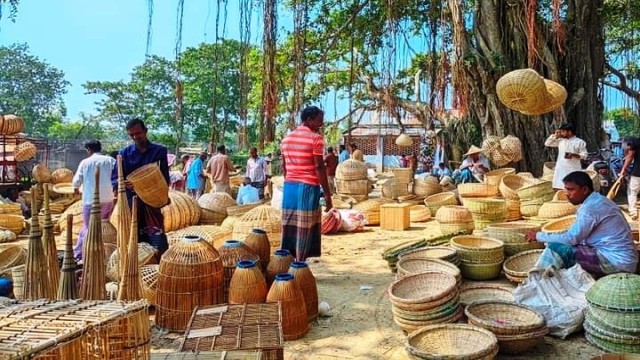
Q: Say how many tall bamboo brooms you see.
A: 6